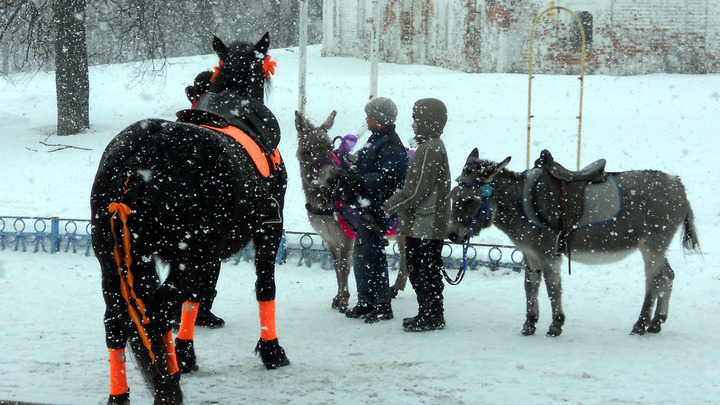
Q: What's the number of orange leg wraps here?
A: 4